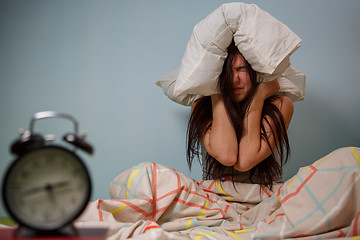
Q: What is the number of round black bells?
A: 2